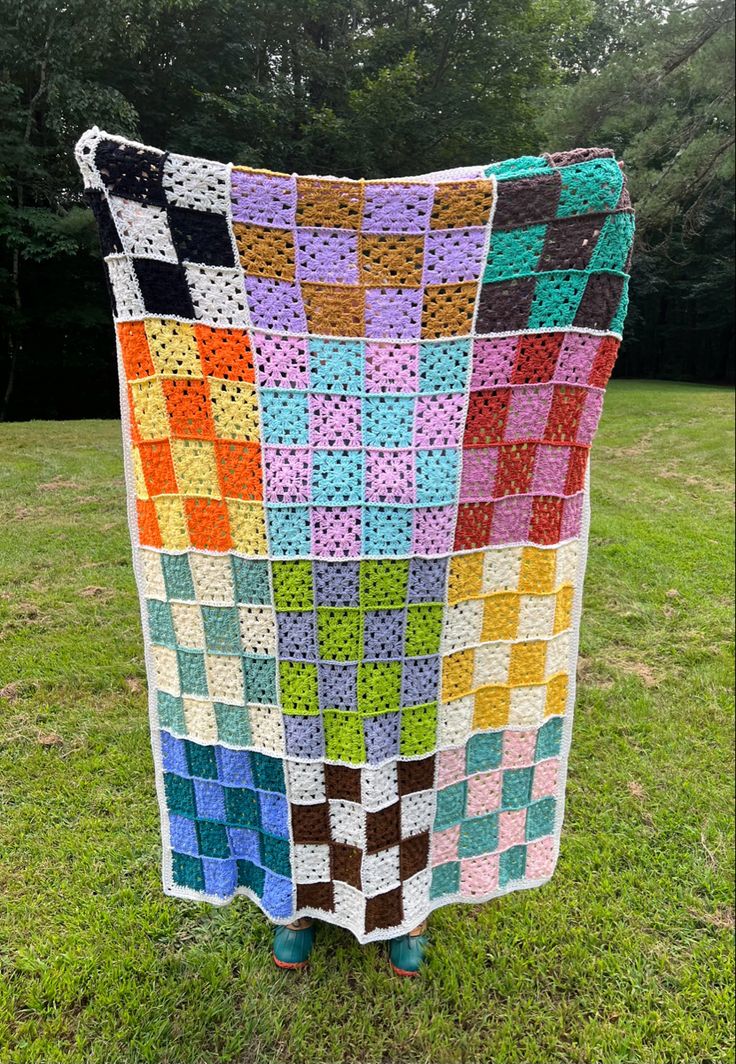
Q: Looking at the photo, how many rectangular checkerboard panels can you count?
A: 12